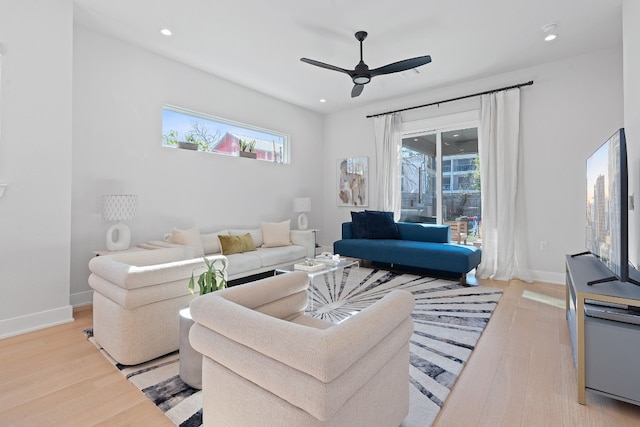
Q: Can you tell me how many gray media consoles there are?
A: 1